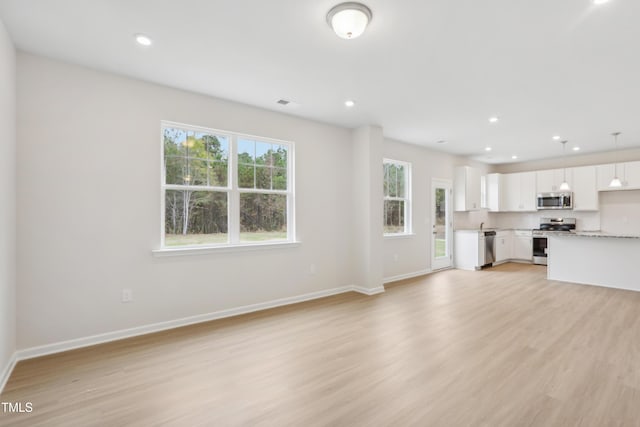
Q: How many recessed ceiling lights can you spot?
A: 8